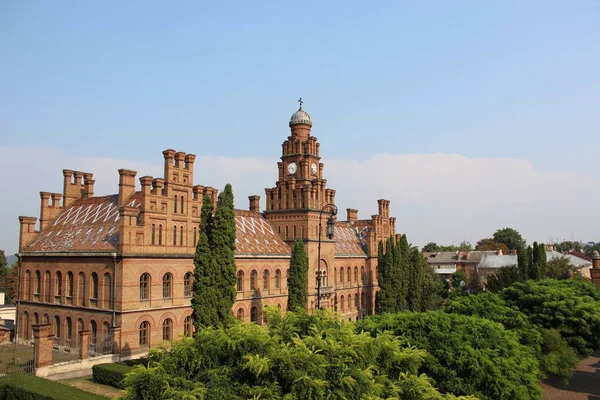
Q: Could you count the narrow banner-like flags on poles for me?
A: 0